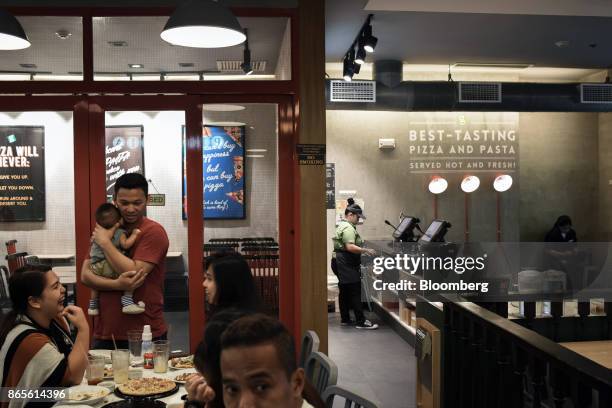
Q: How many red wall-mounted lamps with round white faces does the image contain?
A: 3